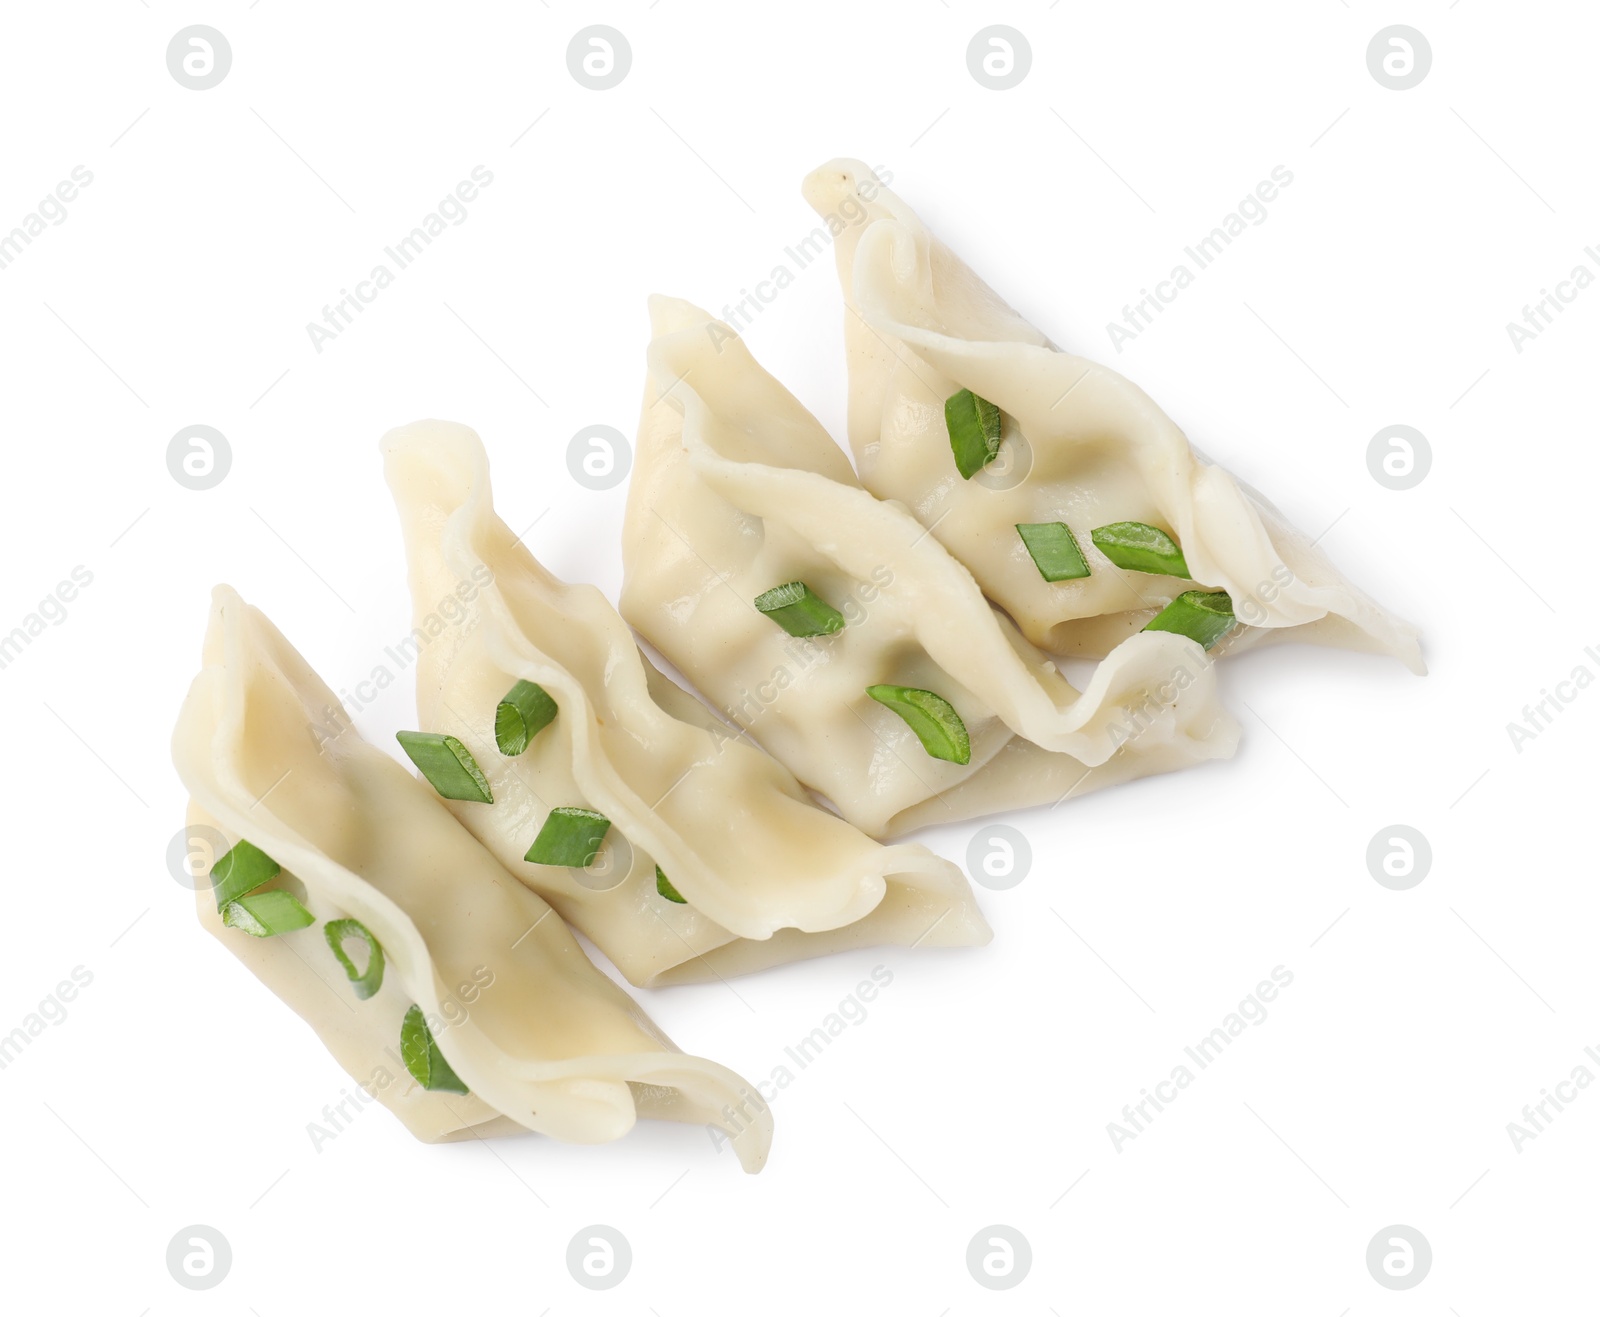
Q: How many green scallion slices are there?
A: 14